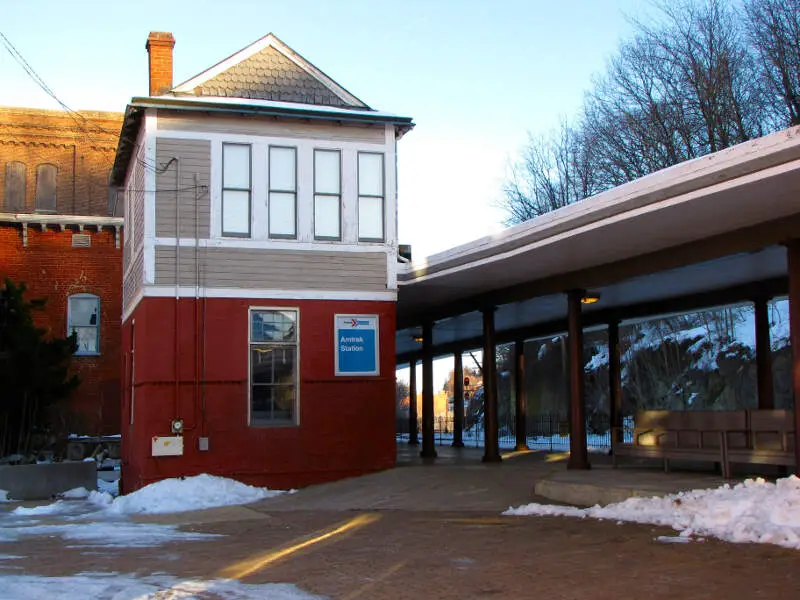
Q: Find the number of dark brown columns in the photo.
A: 9